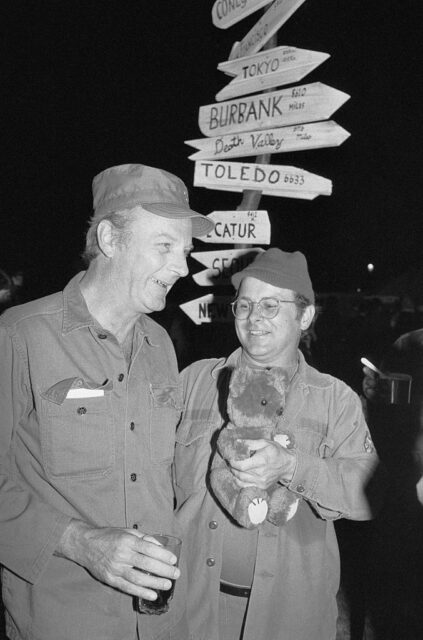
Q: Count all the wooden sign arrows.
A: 9